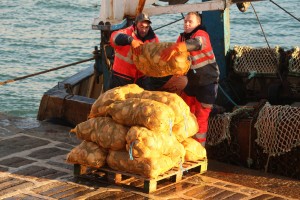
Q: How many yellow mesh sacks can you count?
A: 10